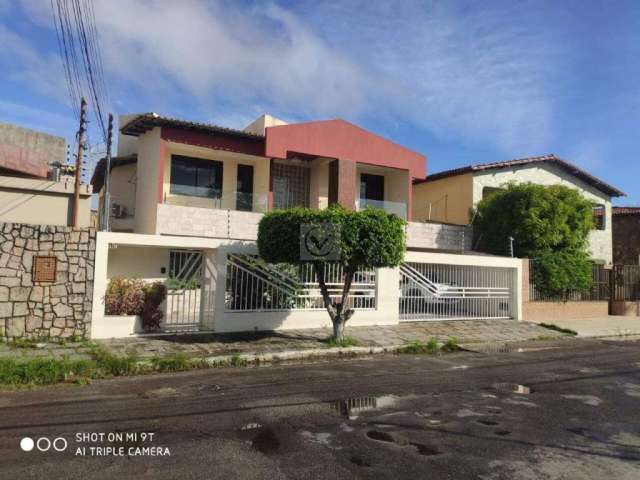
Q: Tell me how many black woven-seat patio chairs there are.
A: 0